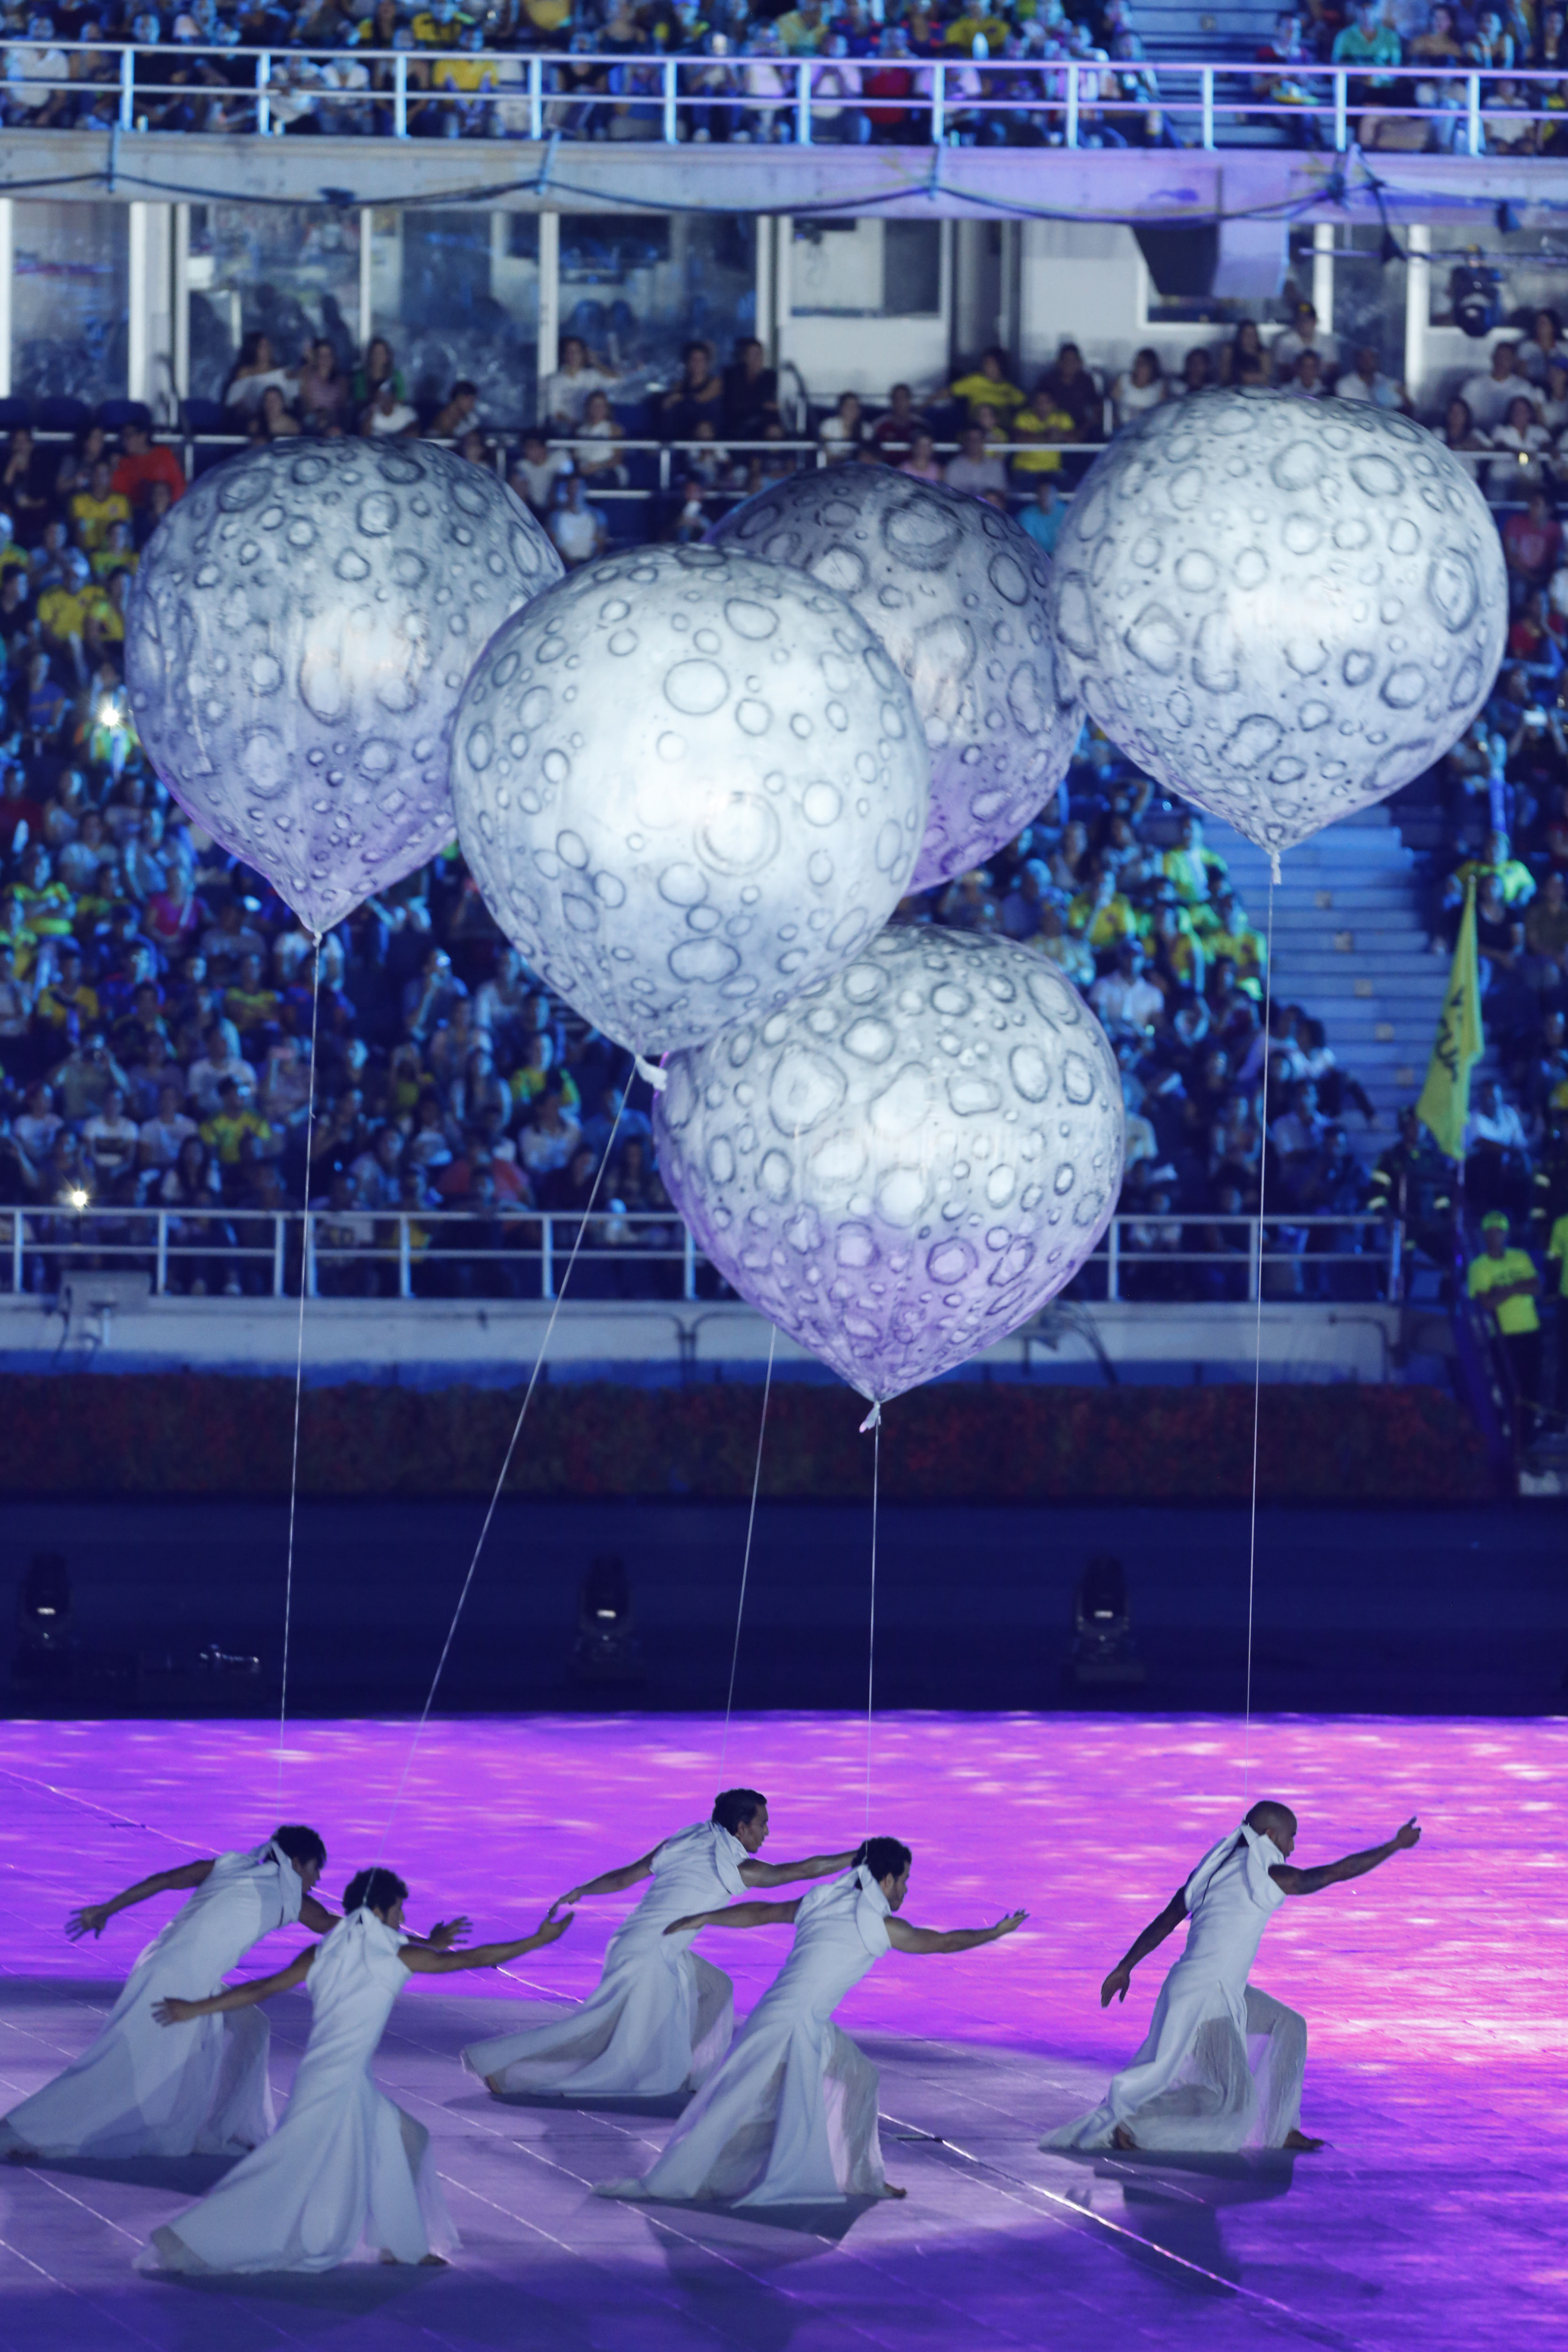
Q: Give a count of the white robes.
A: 5